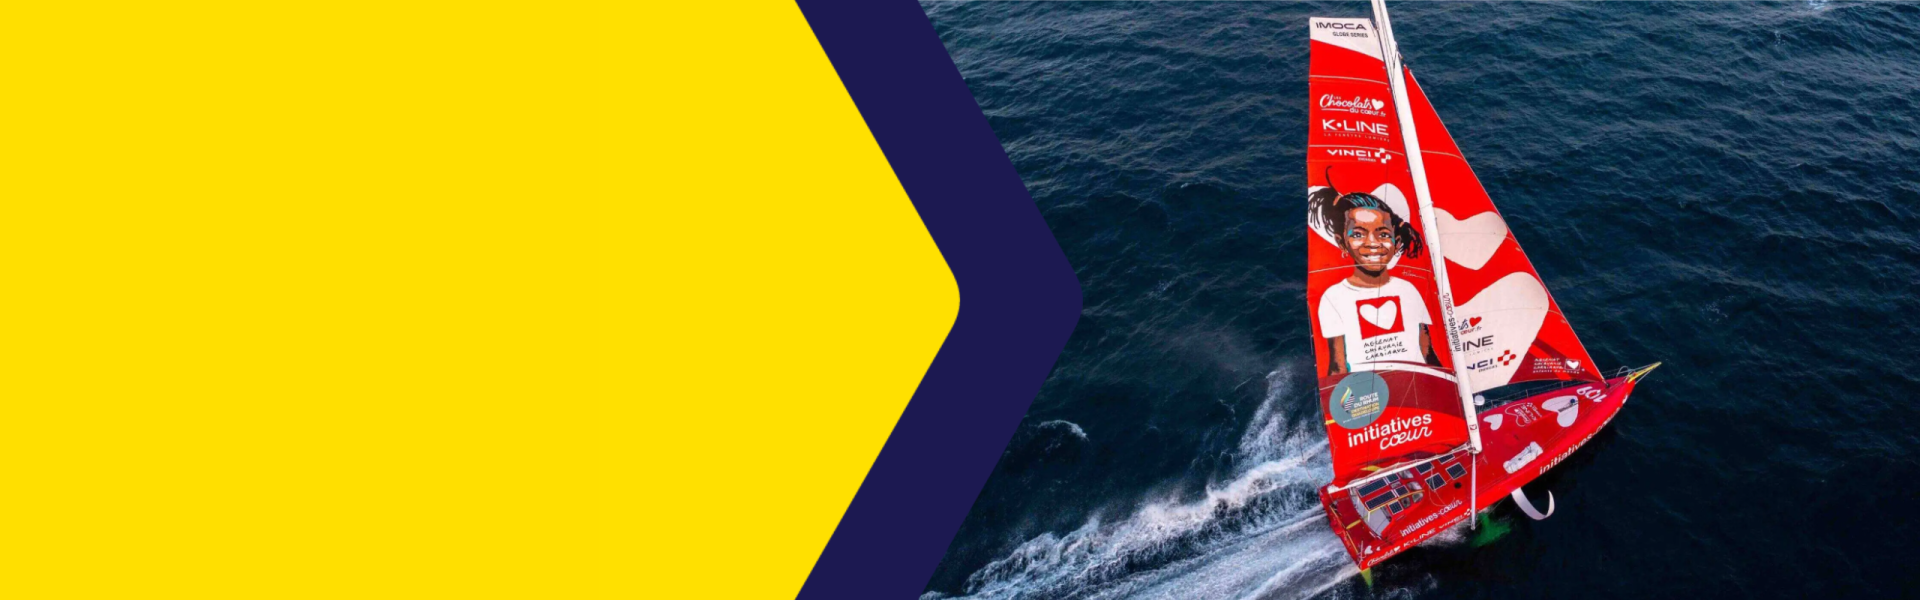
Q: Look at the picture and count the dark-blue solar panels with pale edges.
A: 9